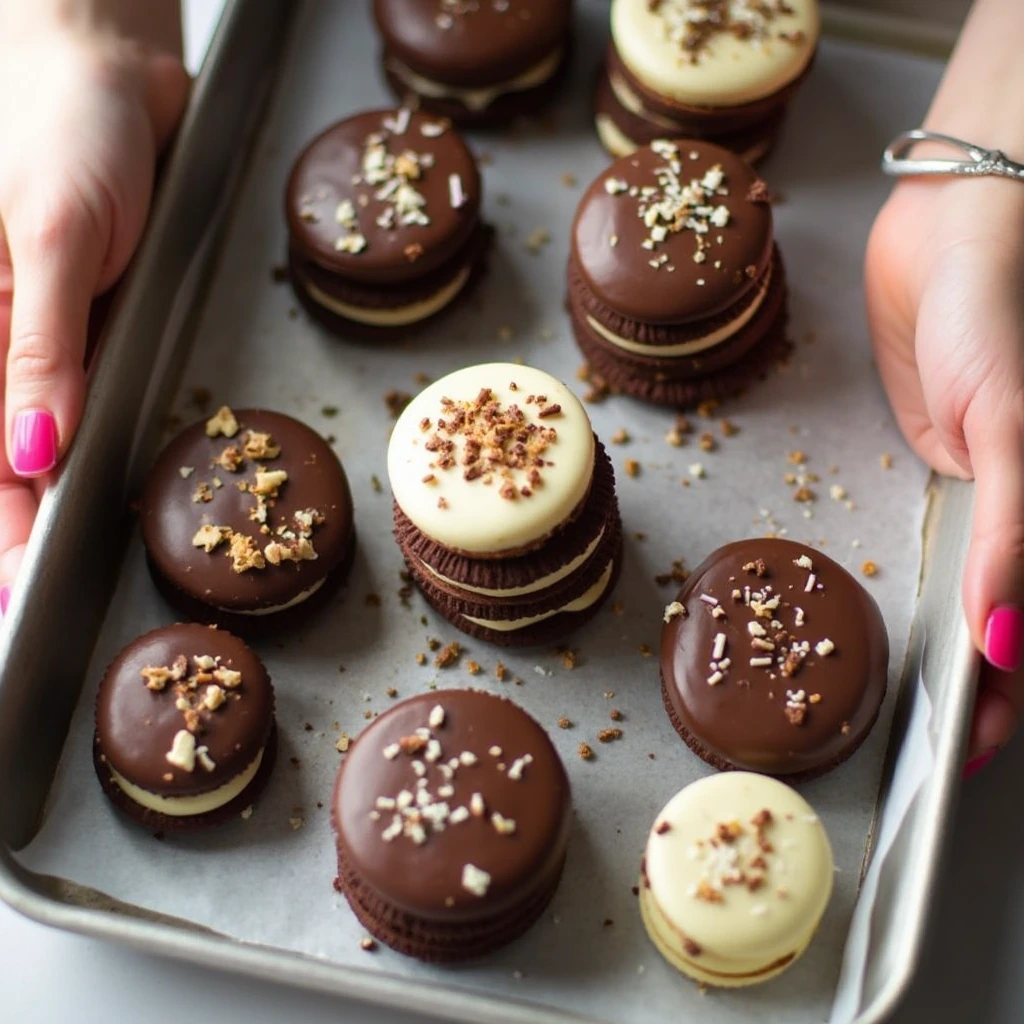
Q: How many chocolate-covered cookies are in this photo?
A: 7